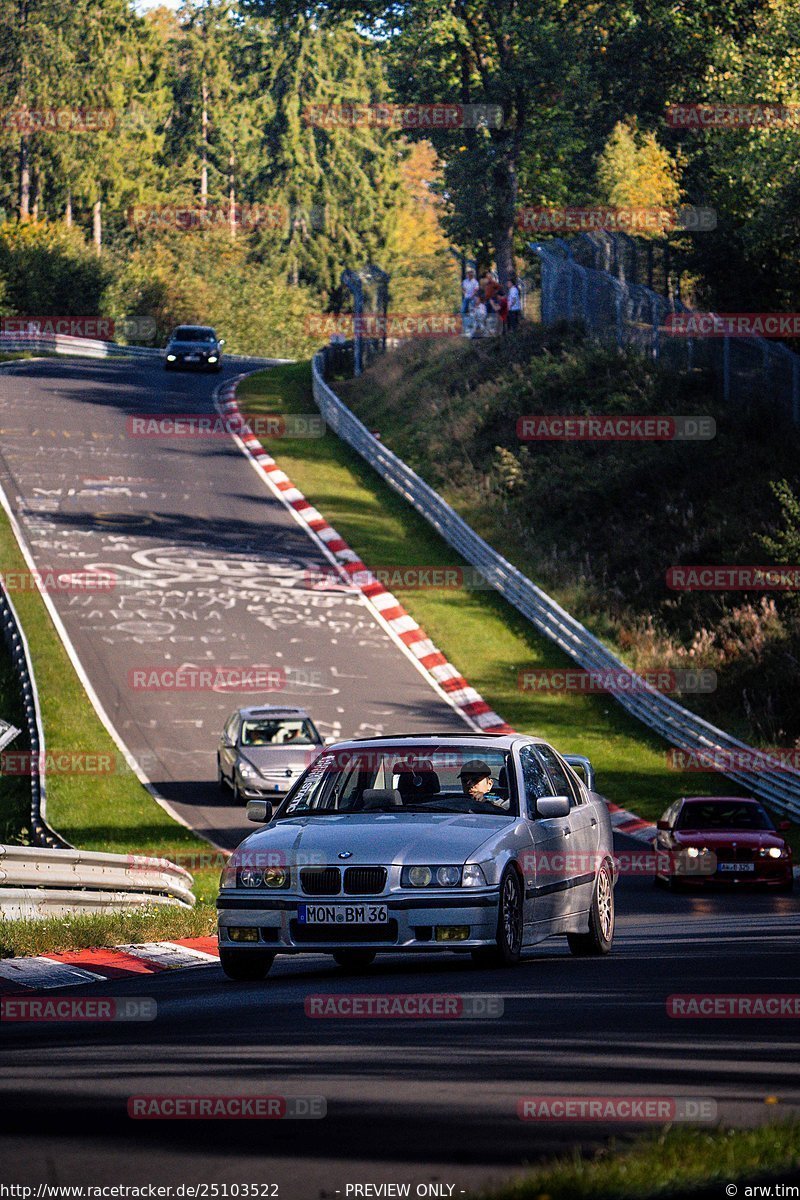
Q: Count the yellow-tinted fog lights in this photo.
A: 2